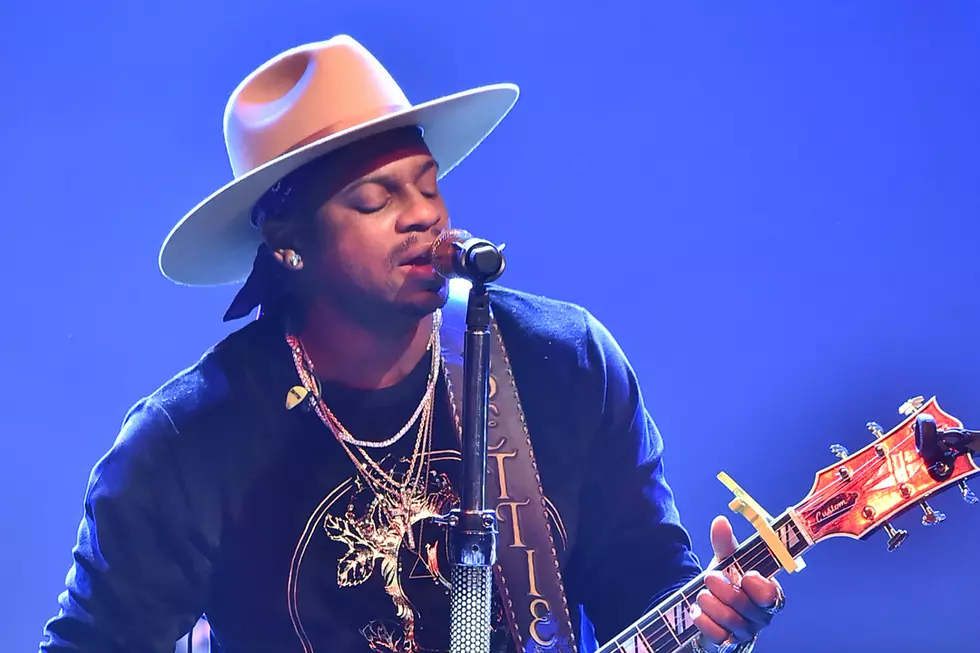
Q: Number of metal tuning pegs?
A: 6